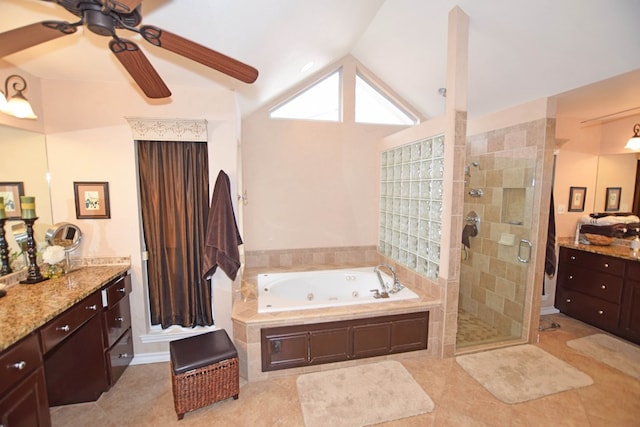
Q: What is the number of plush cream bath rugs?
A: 3